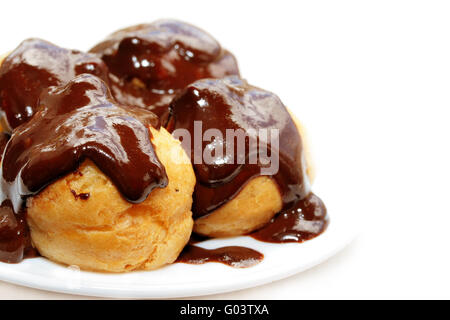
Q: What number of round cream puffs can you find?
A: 4